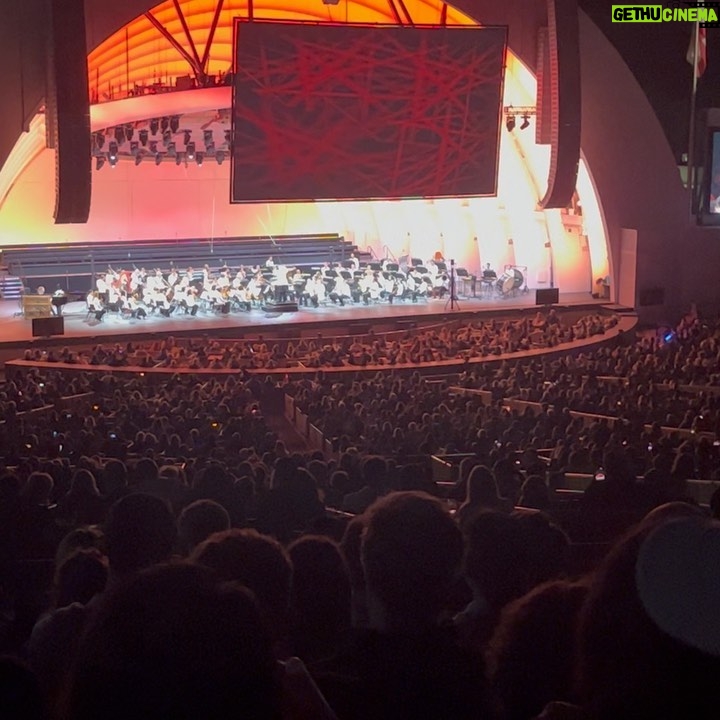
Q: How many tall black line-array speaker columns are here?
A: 2